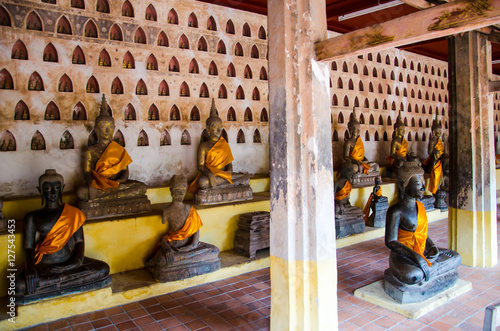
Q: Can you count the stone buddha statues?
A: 10